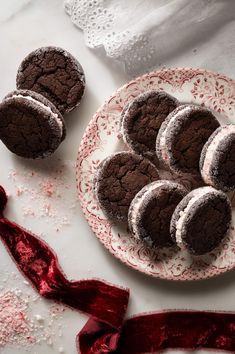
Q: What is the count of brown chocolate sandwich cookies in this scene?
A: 8